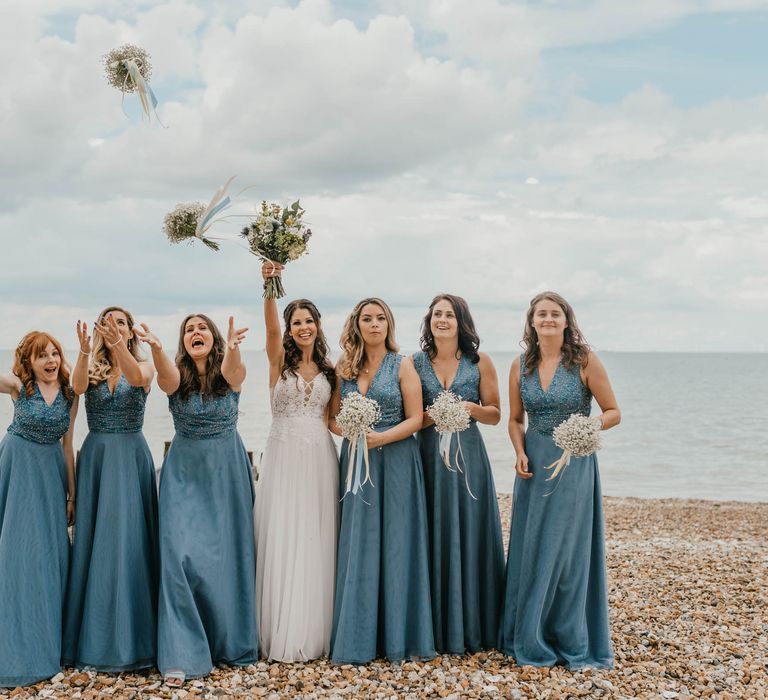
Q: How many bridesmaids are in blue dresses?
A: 6